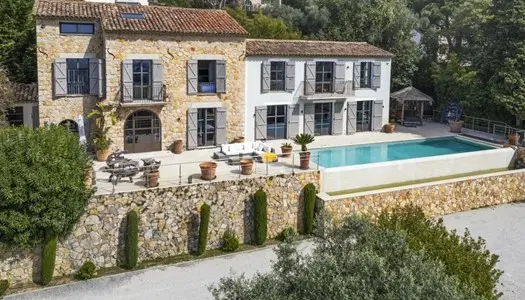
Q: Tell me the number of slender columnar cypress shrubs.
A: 5